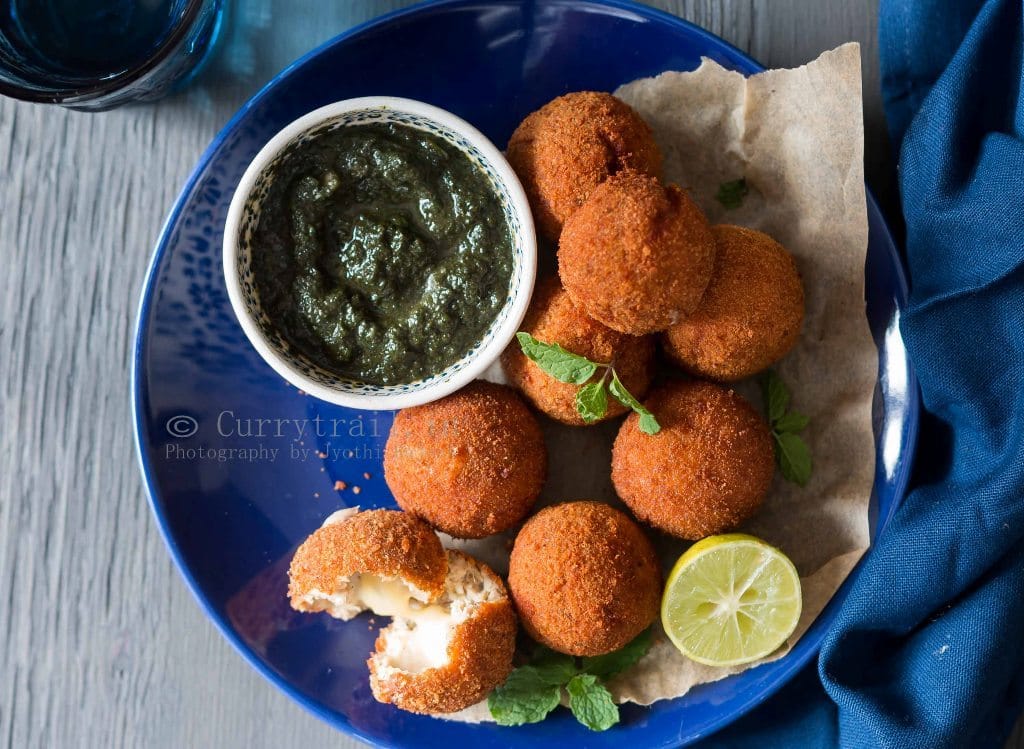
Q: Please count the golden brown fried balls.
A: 8